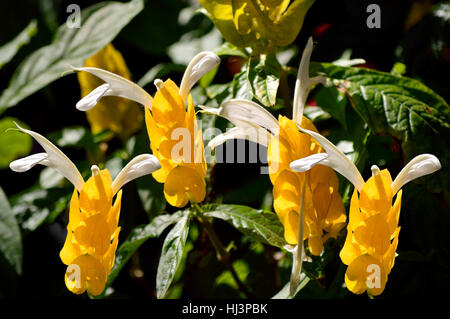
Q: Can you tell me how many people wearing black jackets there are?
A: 0